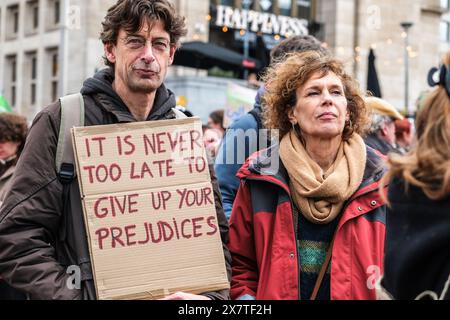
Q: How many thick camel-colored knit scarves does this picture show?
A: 1